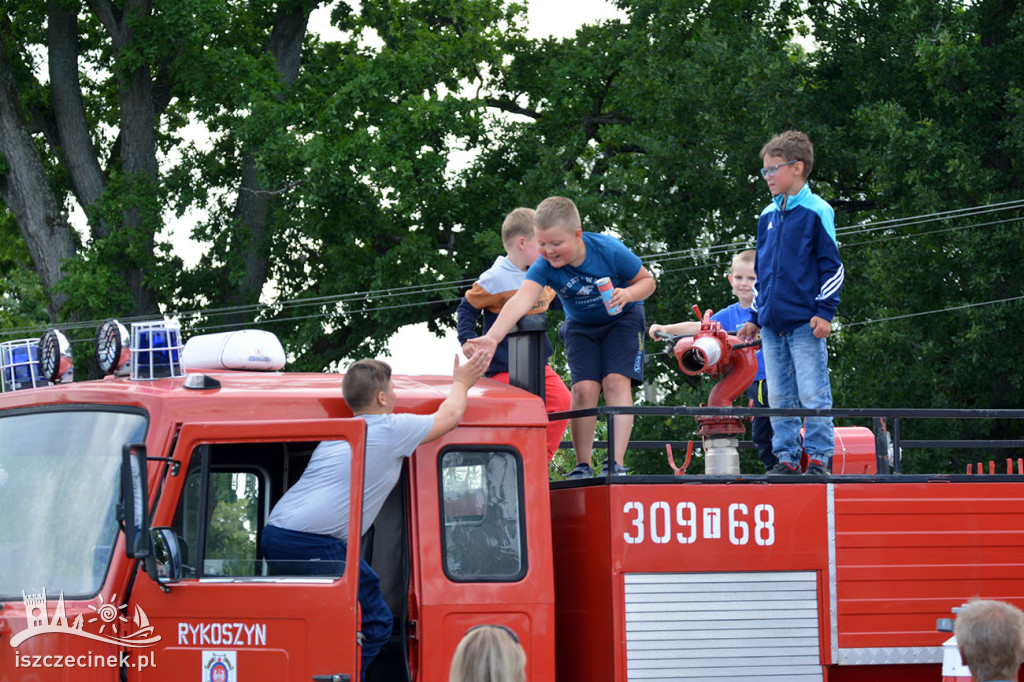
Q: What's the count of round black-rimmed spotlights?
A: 2